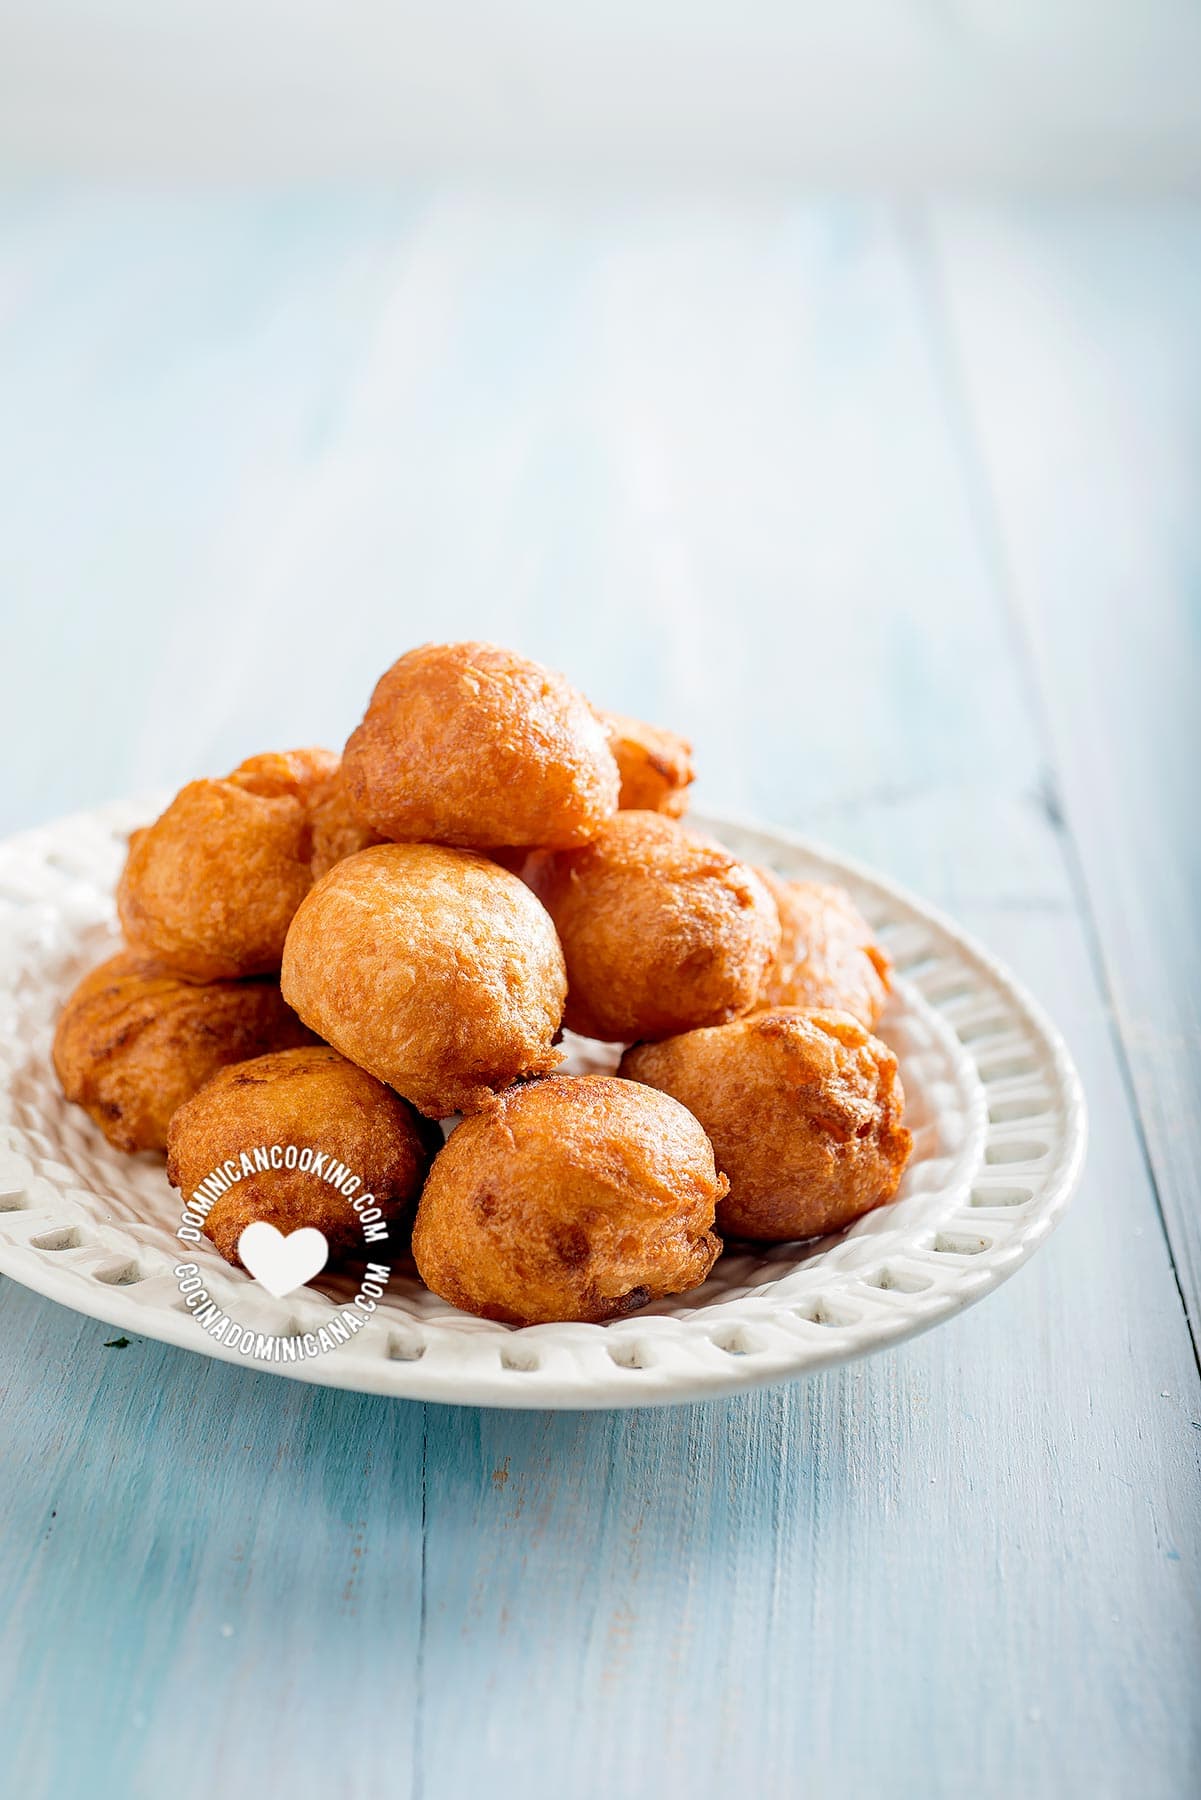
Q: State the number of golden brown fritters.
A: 11